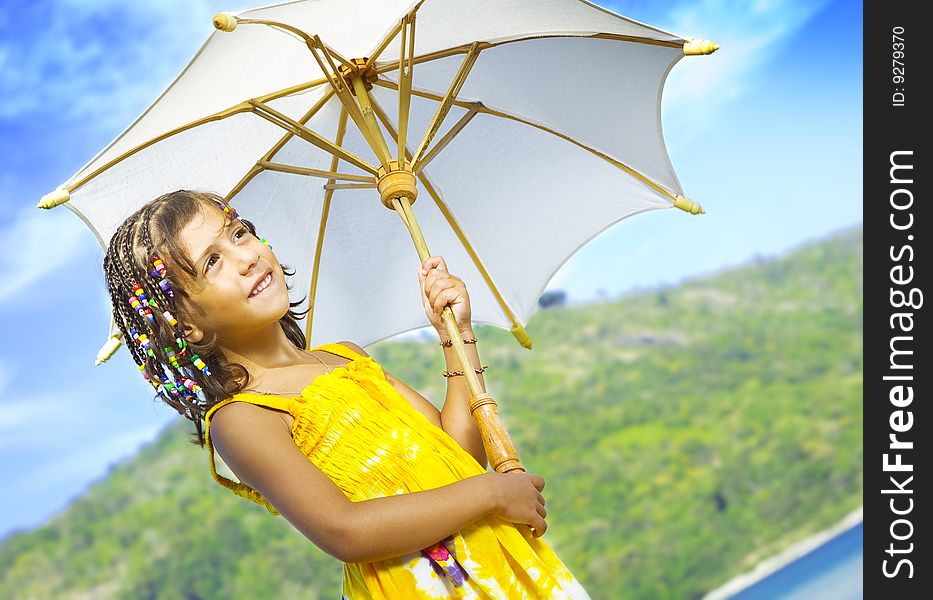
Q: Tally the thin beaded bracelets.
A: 2